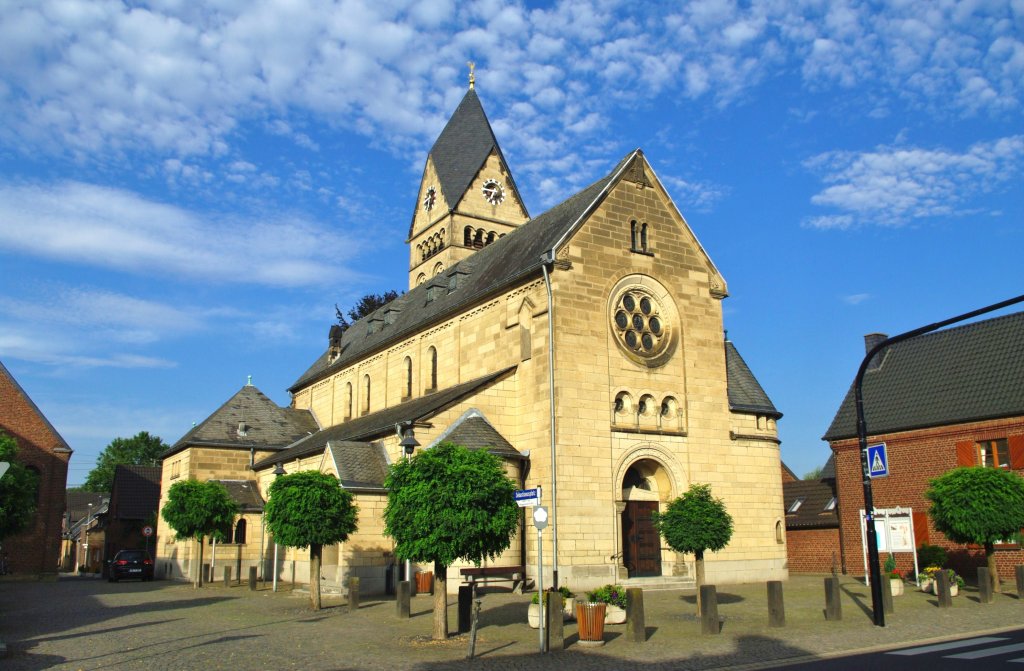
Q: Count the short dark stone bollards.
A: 15